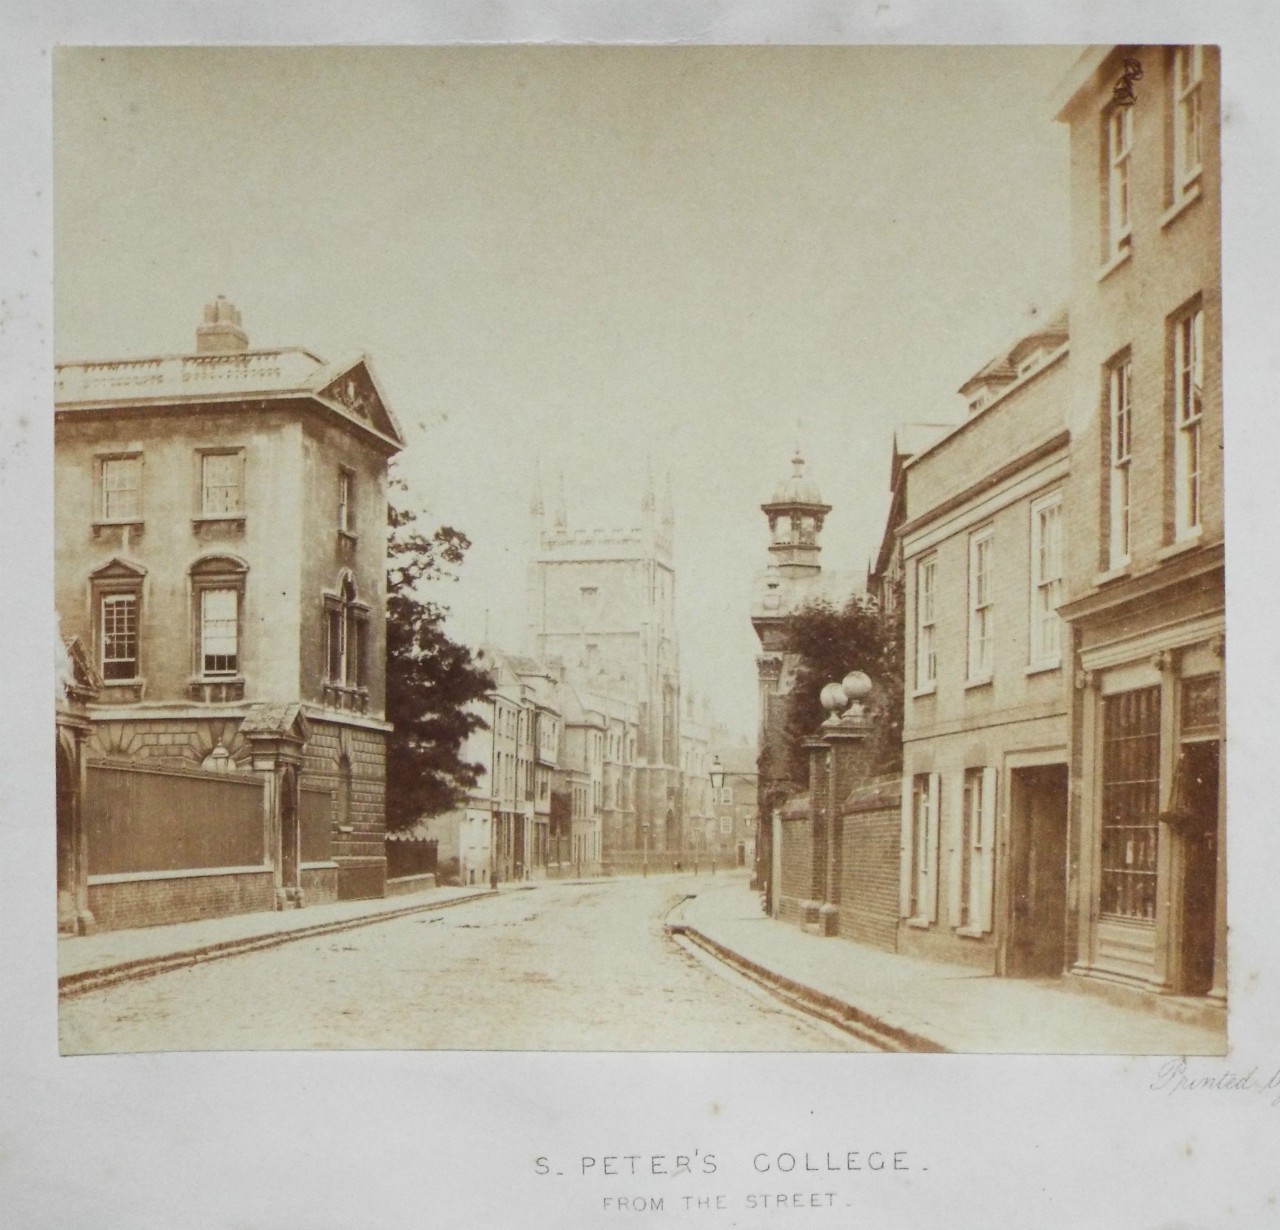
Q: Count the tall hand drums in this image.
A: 0